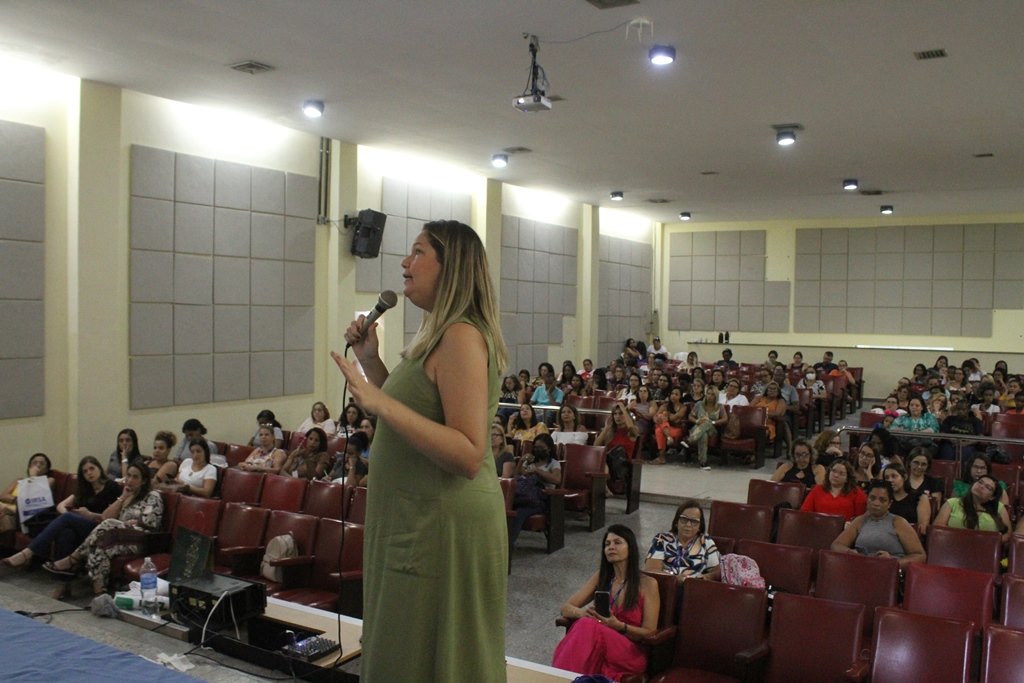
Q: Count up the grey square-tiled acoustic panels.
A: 7